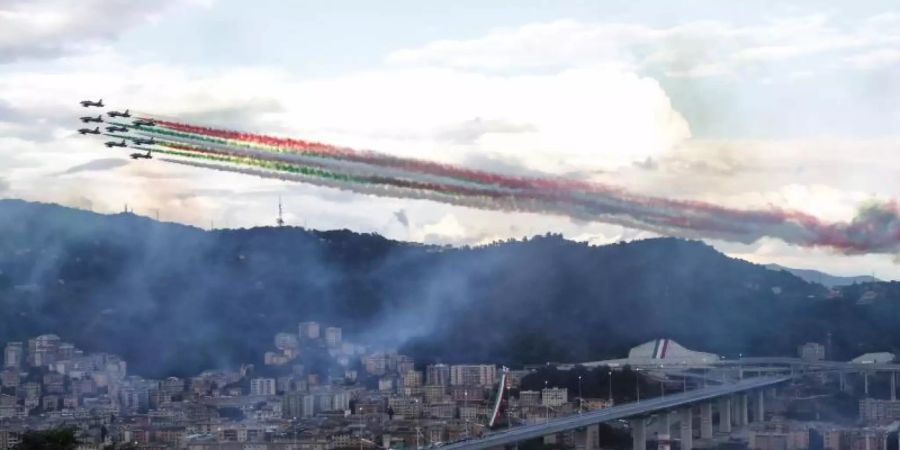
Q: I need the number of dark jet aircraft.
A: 9